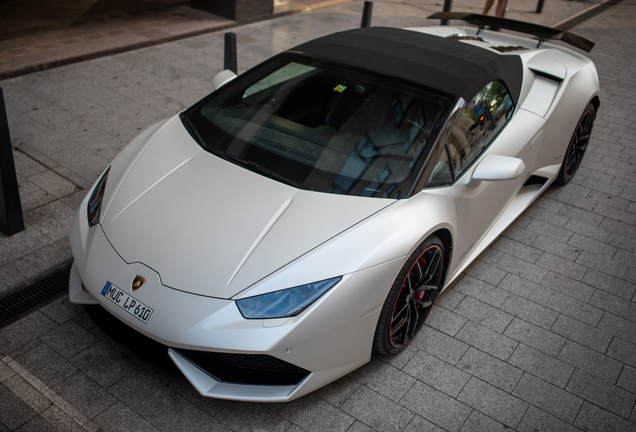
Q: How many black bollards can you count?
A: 5